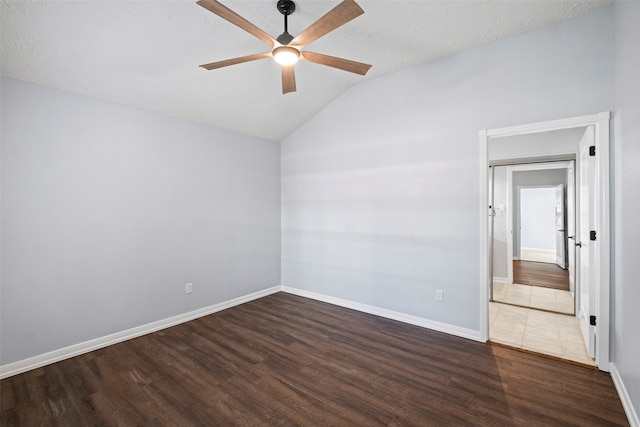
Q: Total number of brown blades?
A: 5